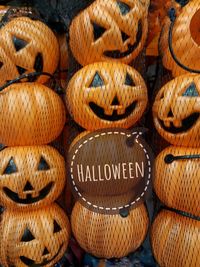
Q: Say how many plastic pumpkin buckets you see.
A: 12